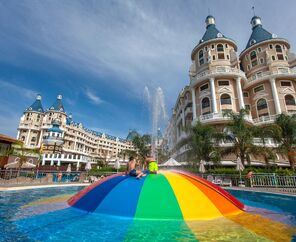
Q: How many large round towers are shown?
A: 4